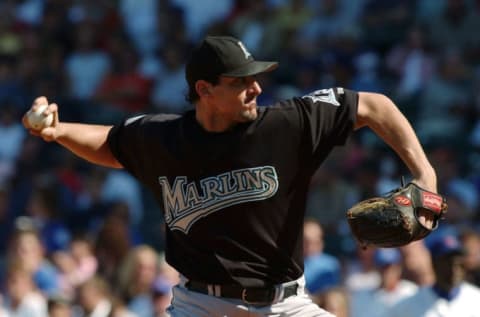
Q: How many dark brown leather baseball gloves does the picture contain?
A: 1